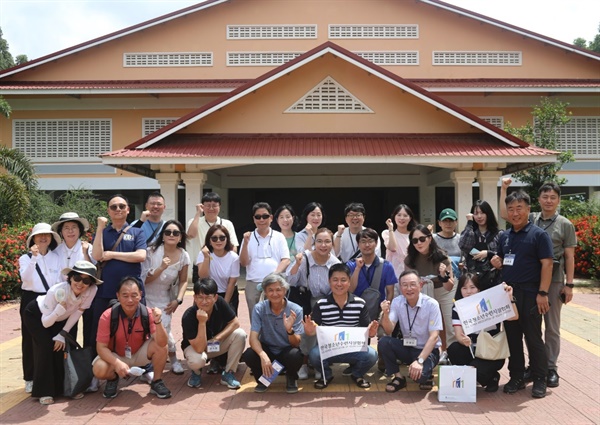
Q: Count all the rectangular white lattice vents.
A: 10